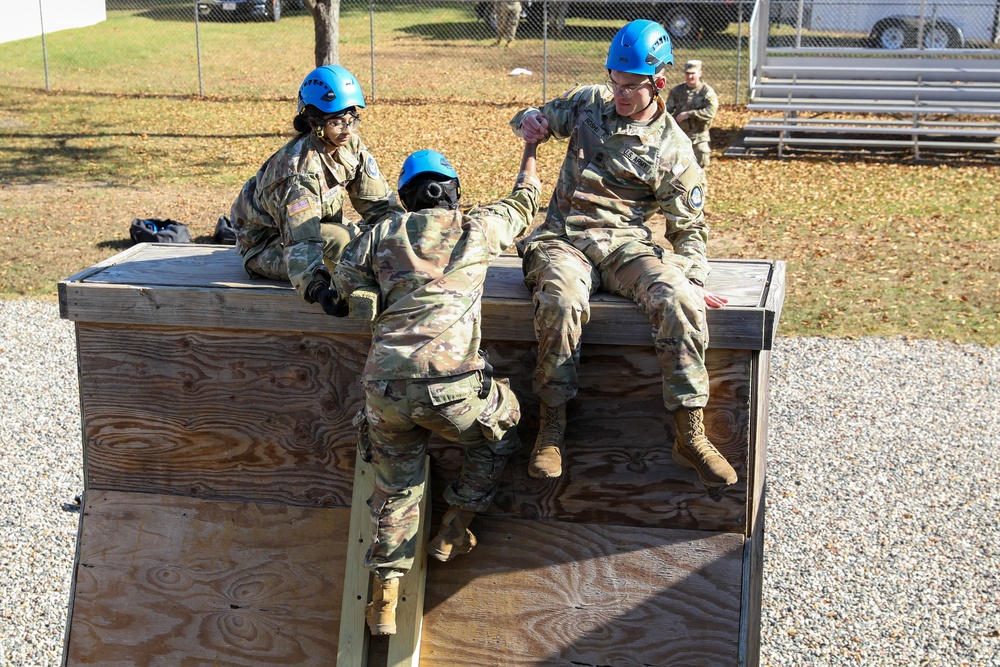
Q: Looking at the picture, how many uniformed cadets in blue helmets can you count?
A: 3